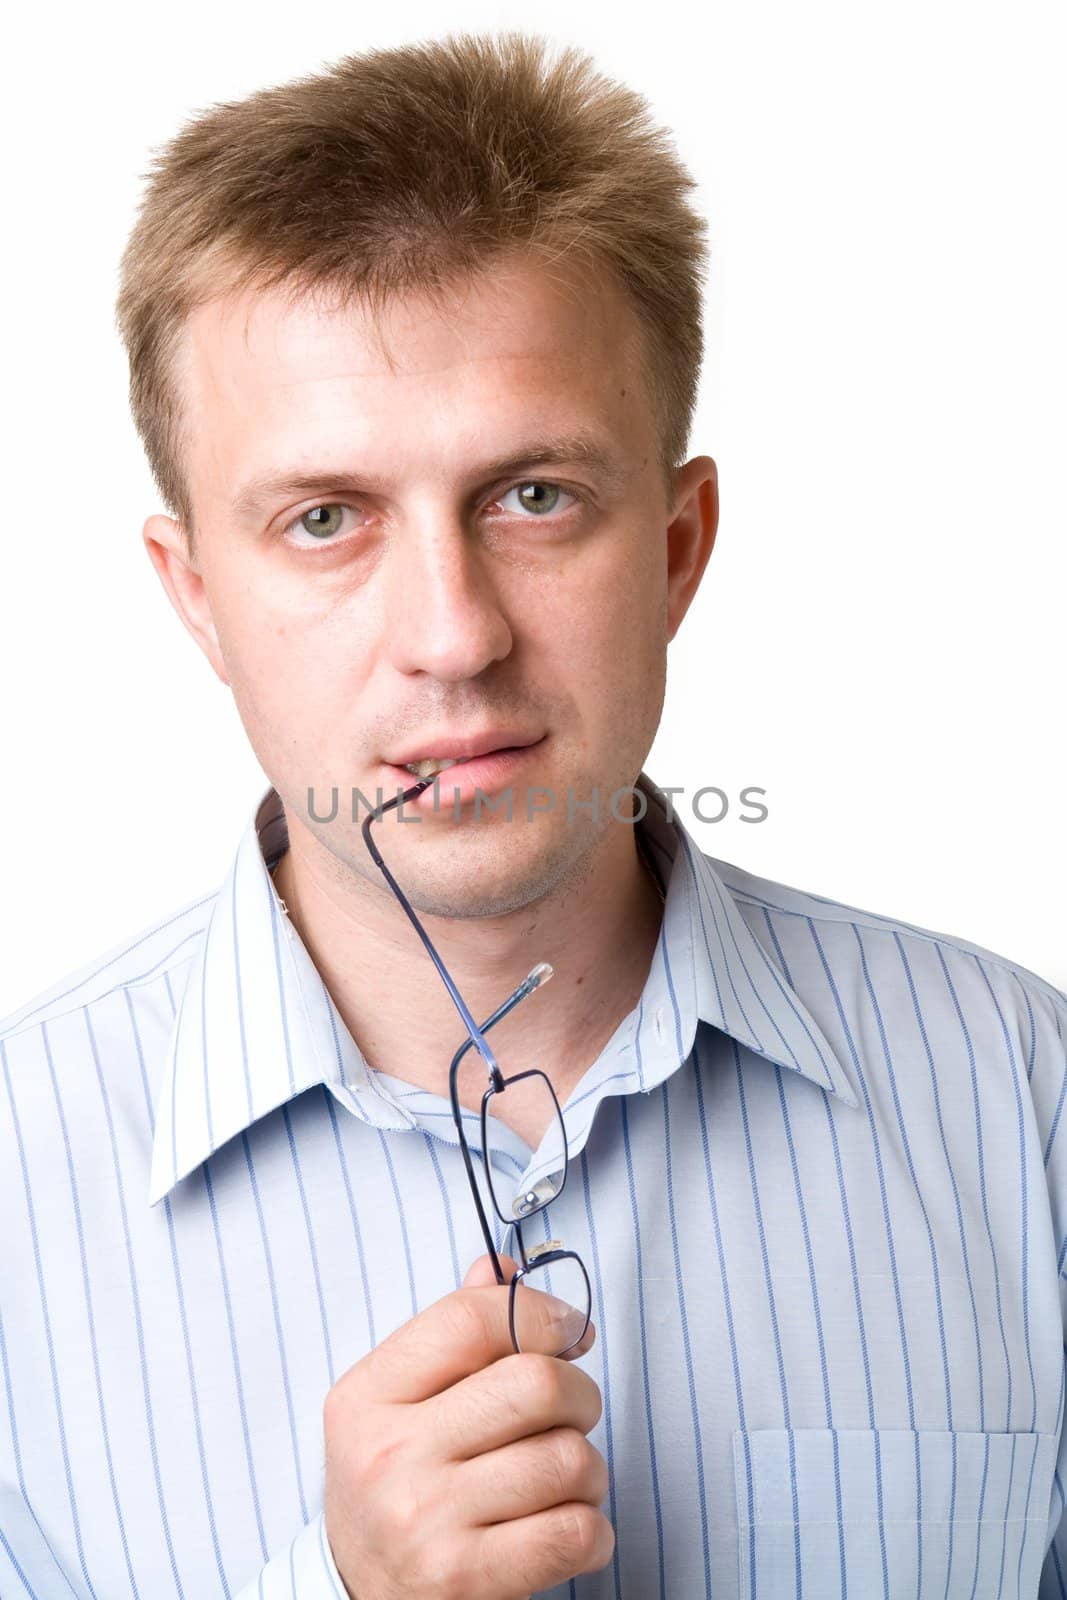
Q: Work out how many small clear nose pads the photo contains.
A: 2